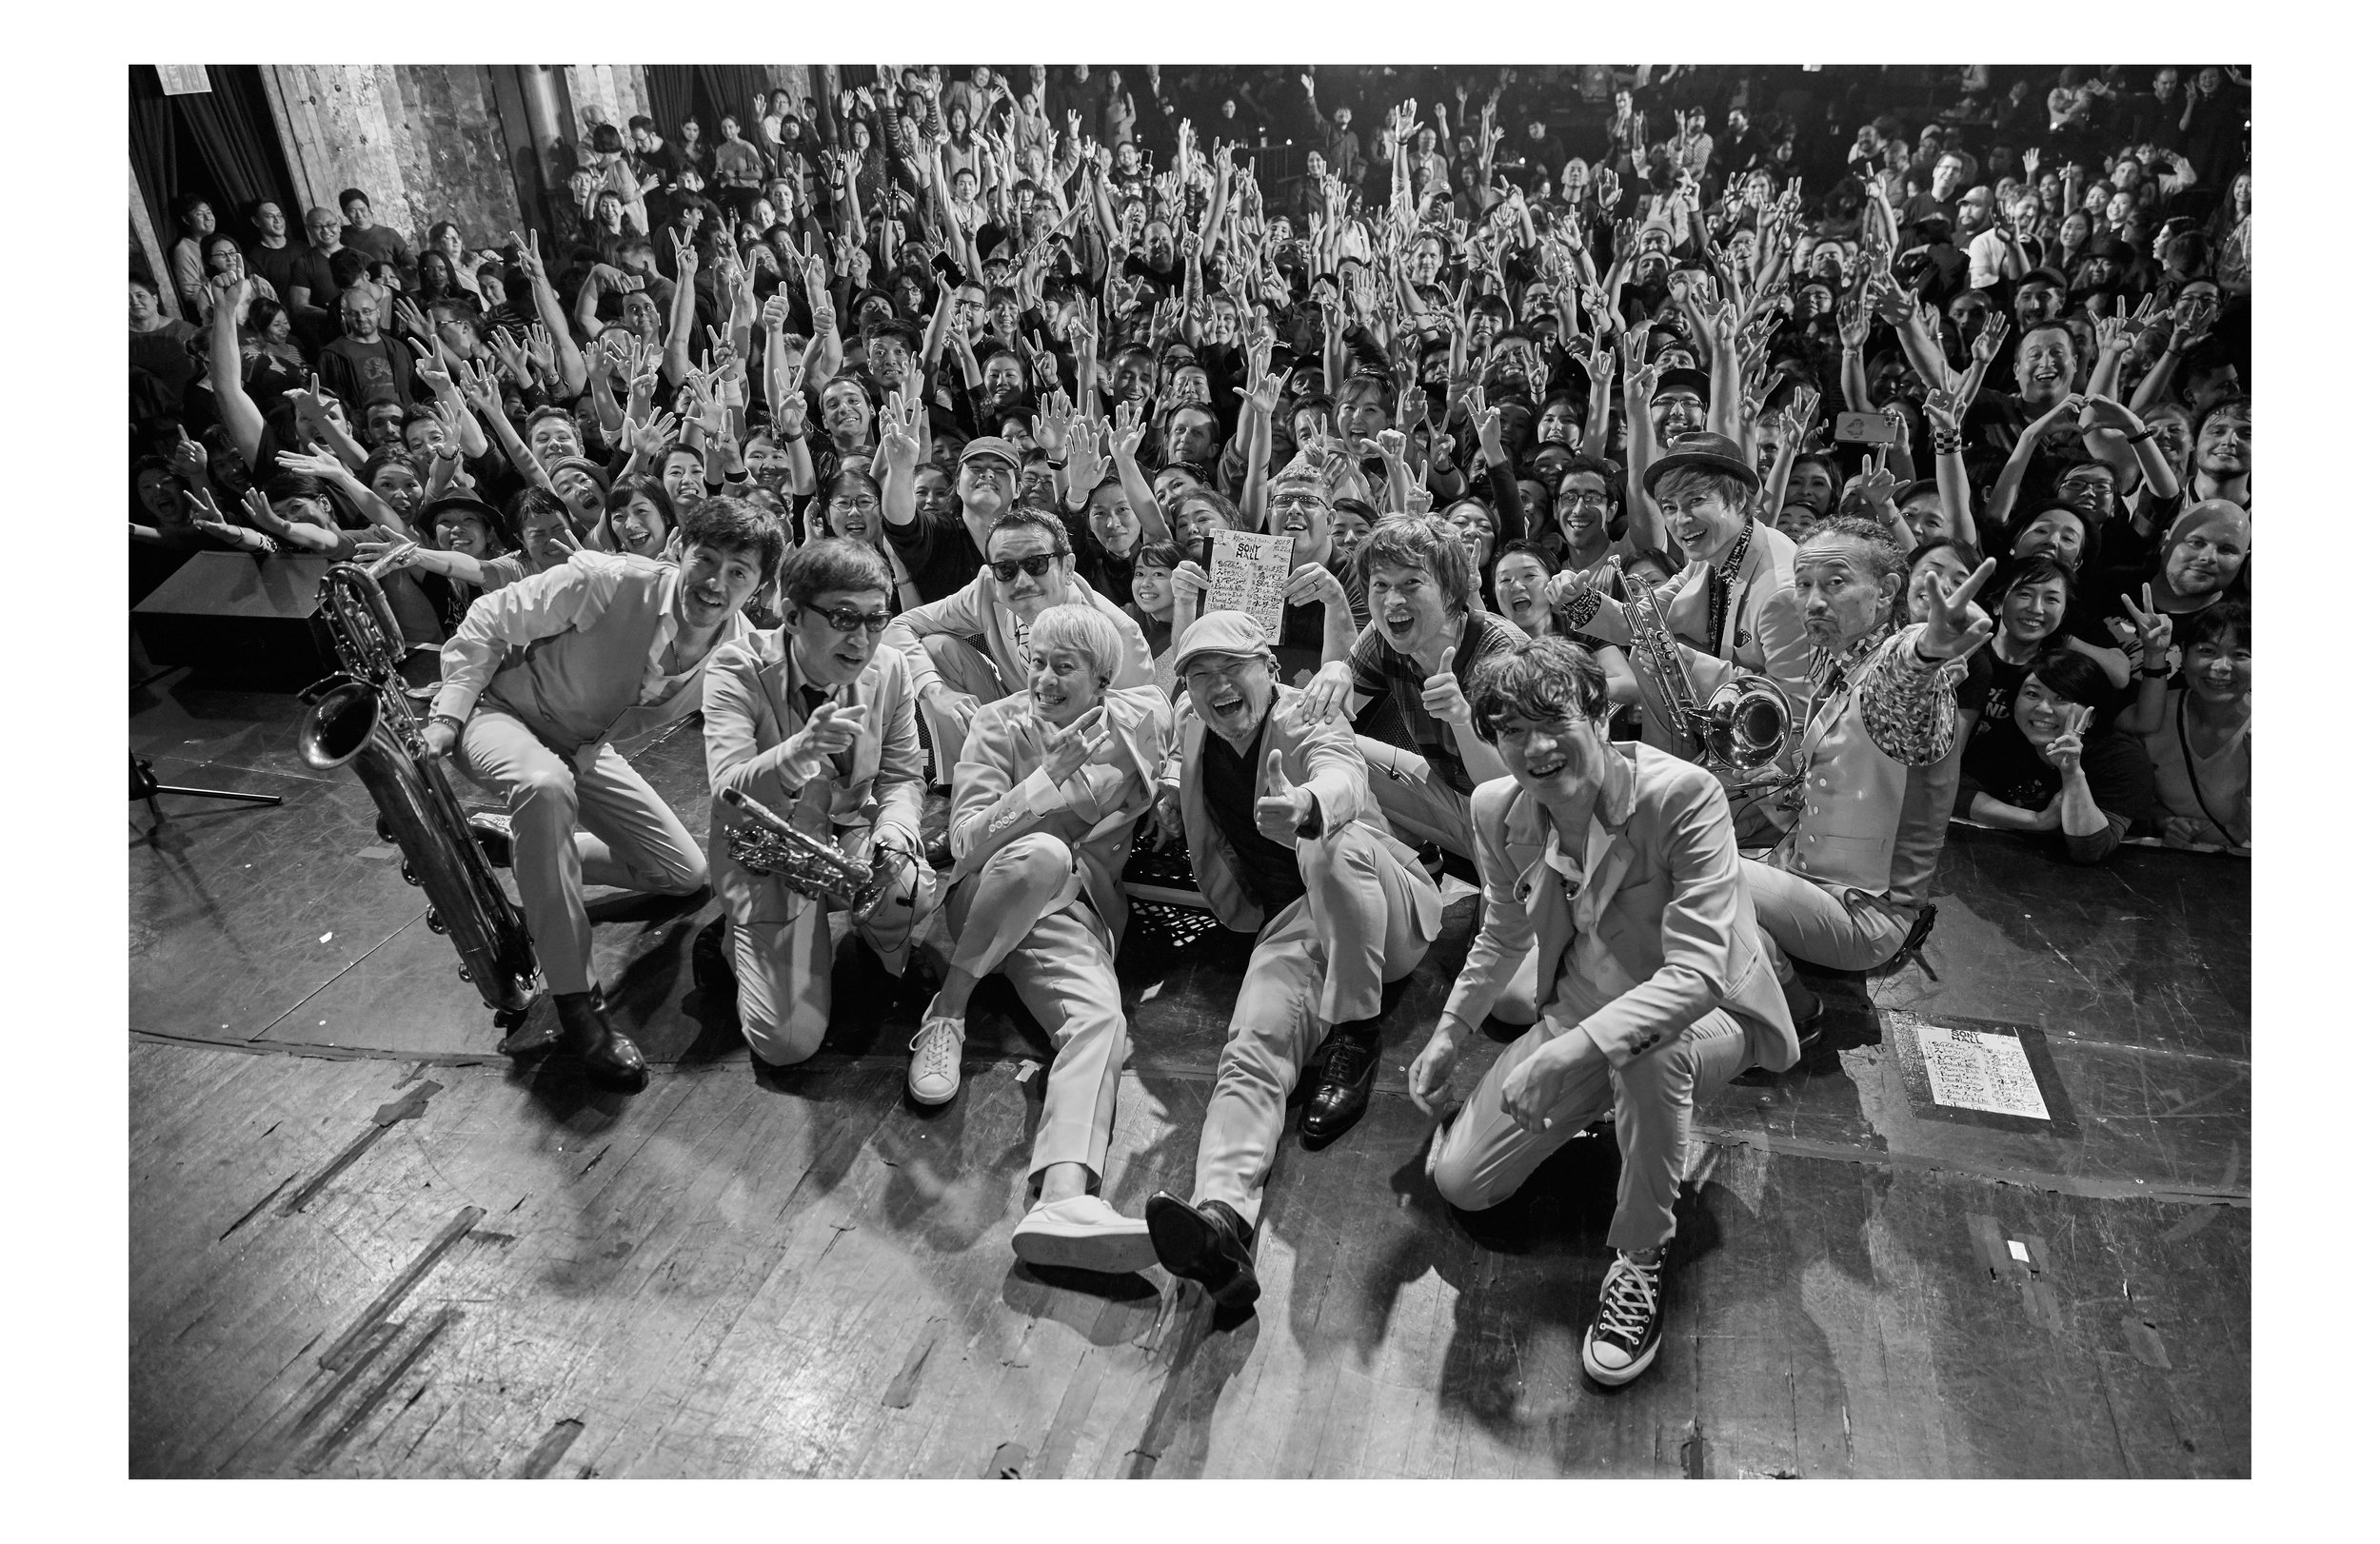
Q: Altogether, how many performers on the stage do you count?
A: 9